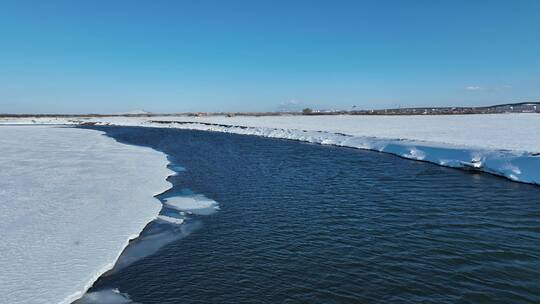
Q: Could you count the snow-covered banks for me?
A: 2